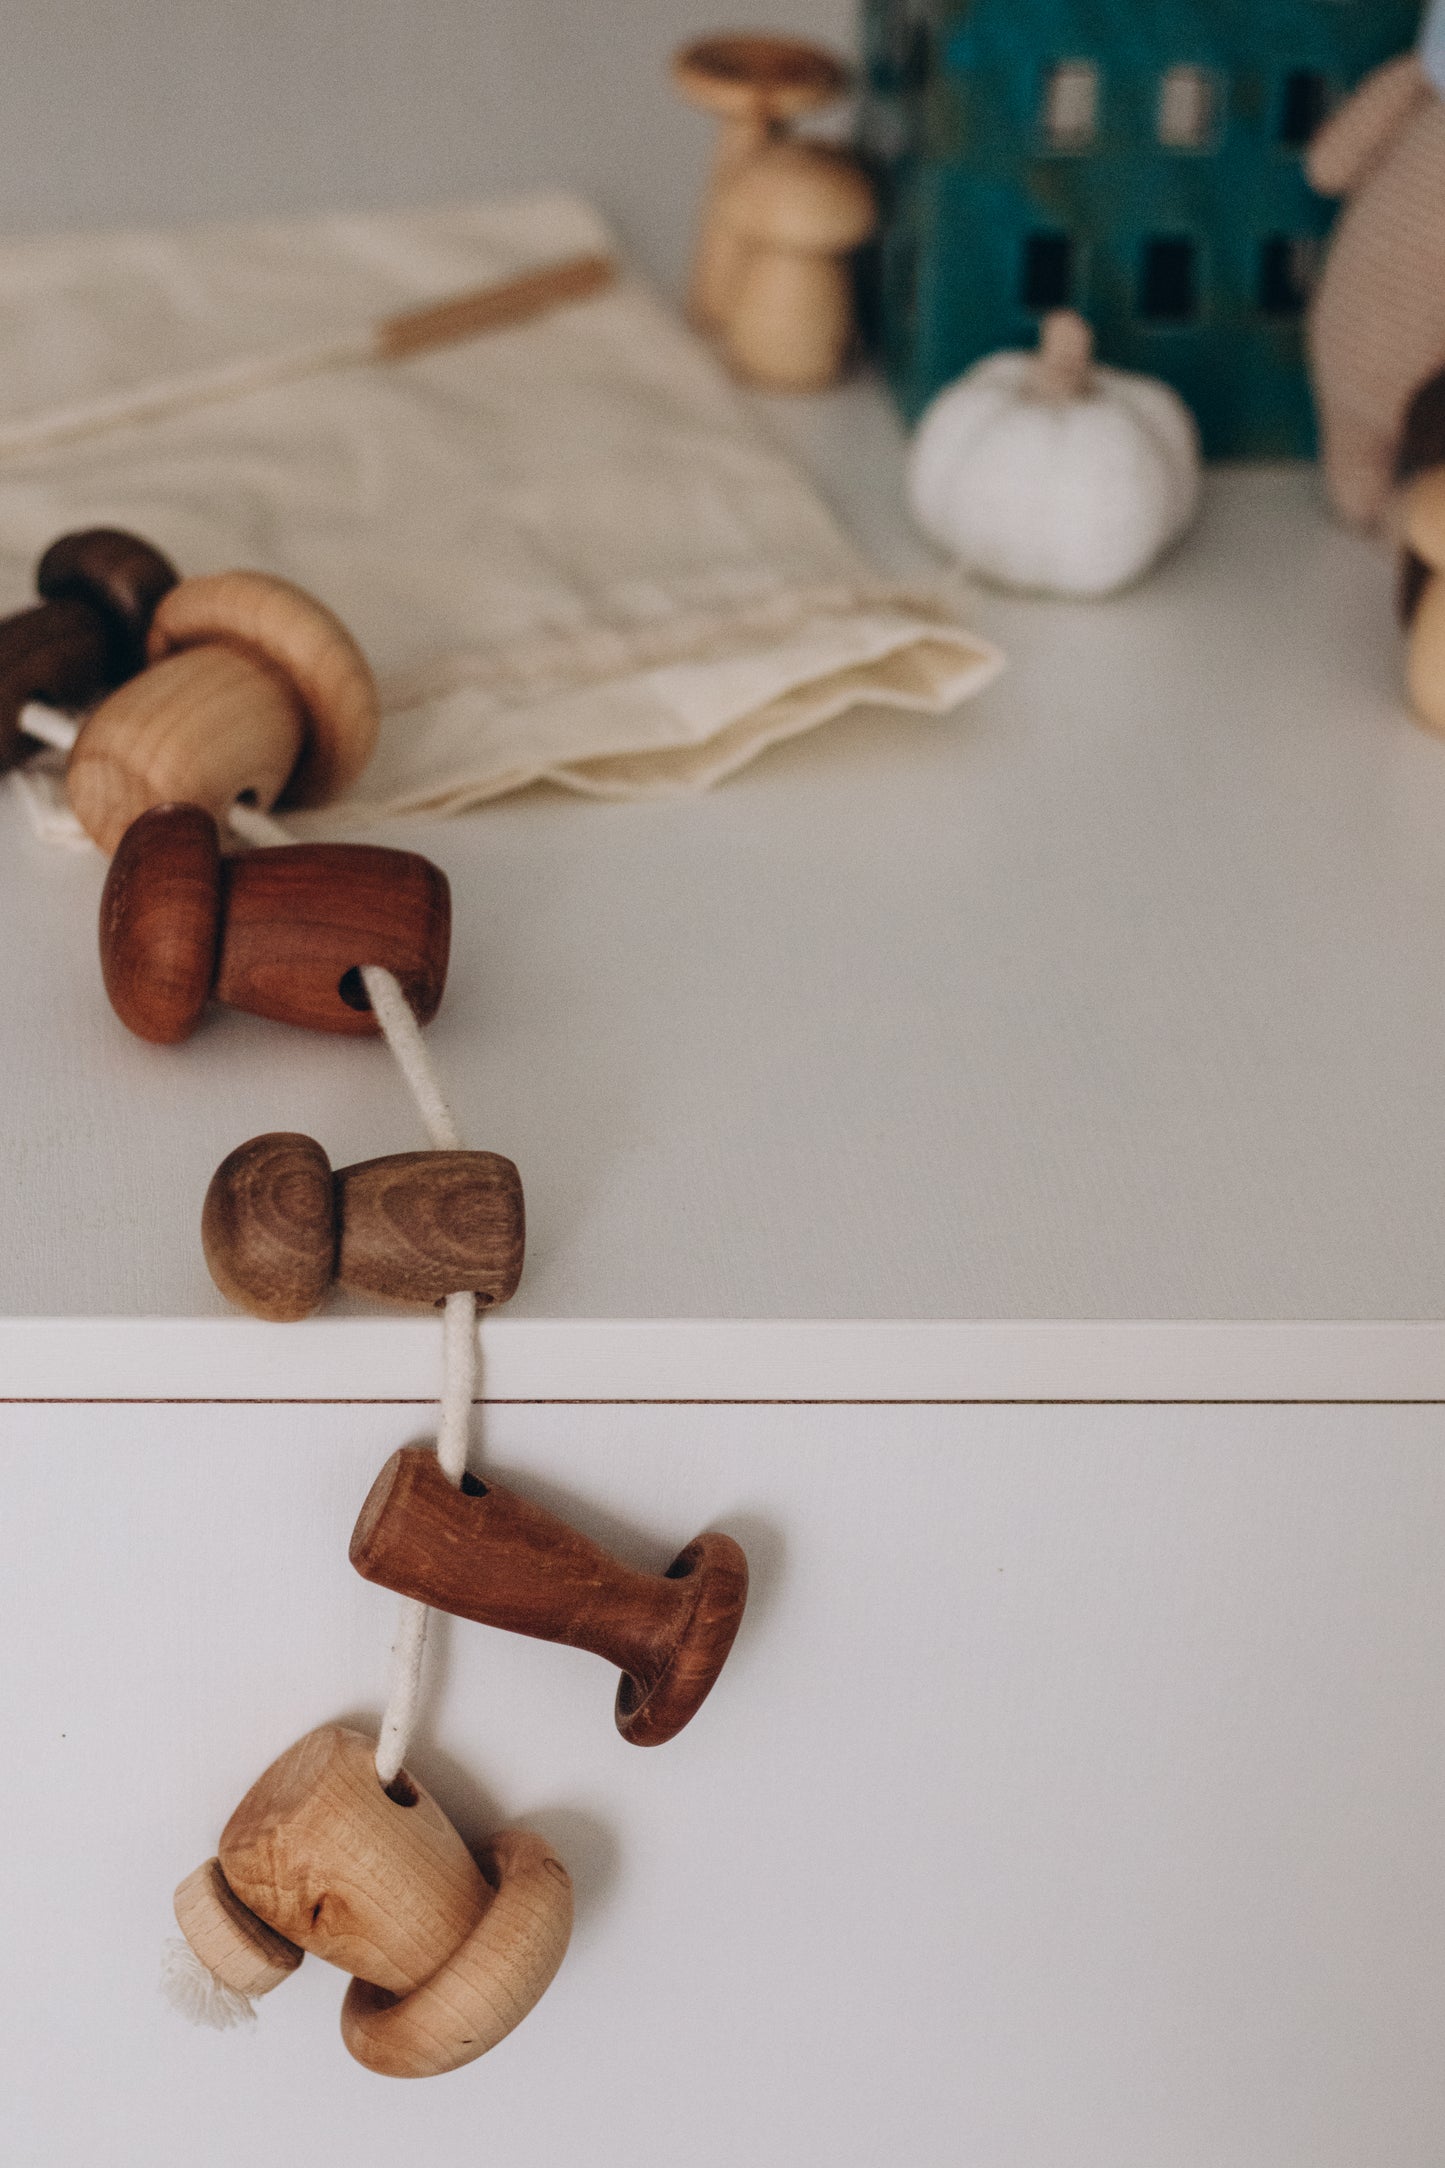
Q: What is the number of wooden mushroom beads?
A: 6